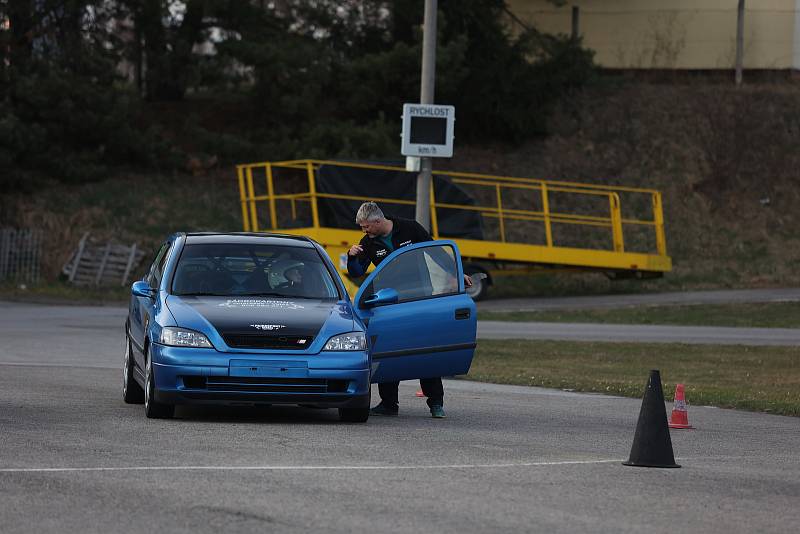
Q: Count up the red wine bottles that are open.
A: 0